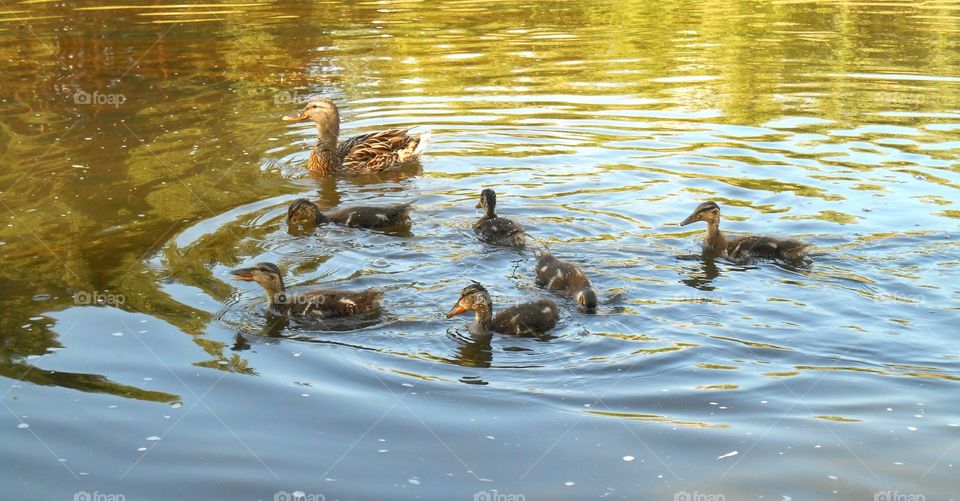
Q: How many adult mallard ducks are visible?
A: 1